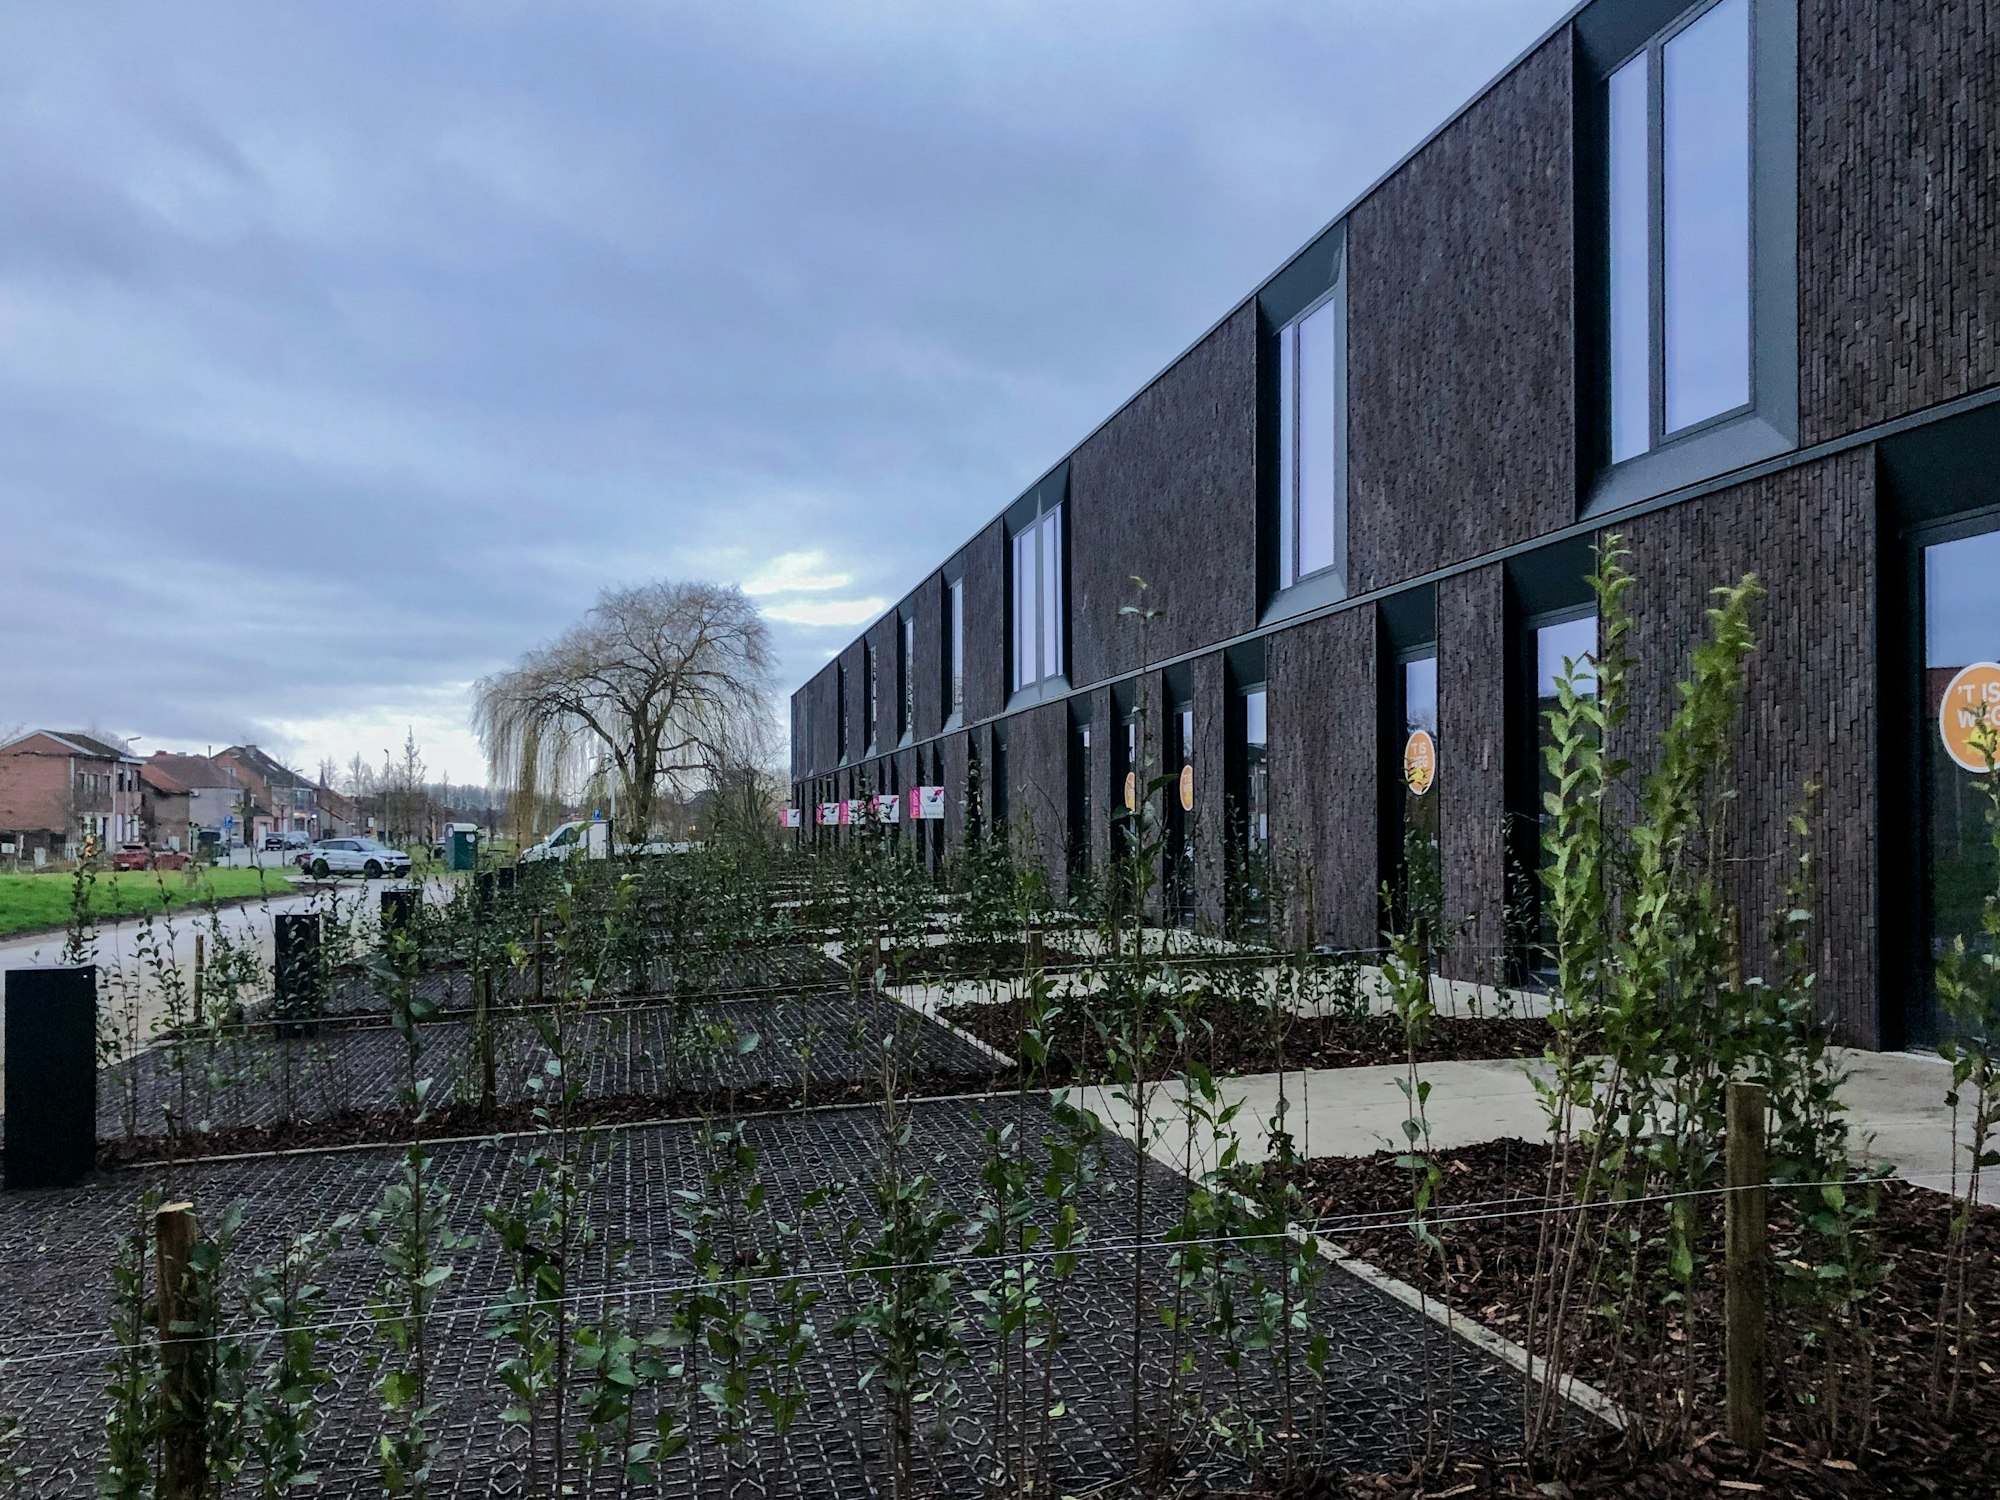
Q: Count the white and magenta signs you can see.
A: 5